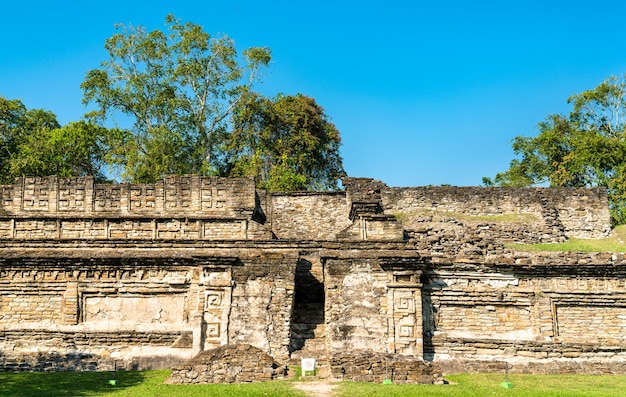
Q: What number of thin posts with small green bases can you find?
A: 3